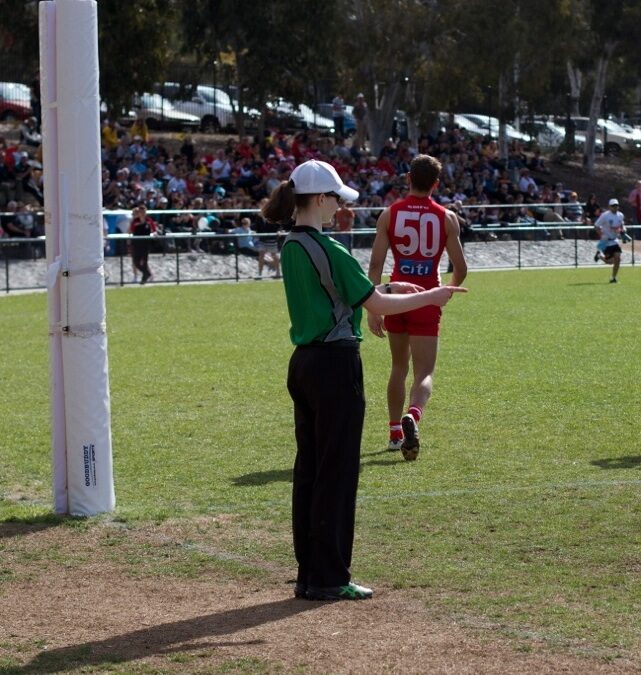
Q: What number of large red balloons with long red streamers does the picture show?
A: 0